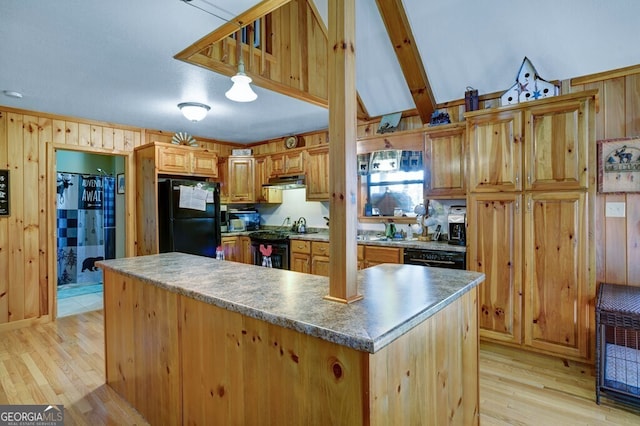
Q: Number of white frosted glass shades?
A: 2